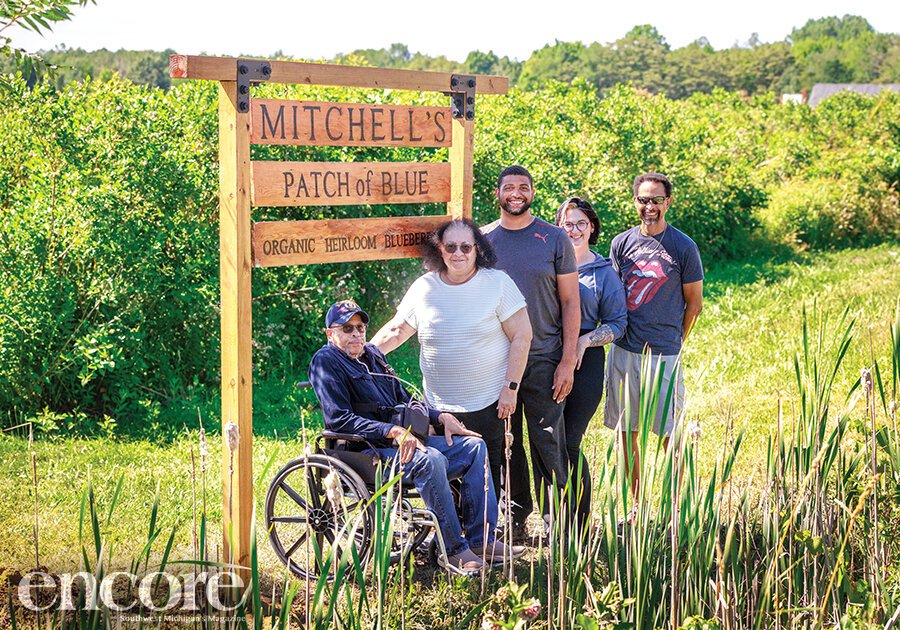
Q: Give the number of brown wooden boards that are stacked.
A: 3